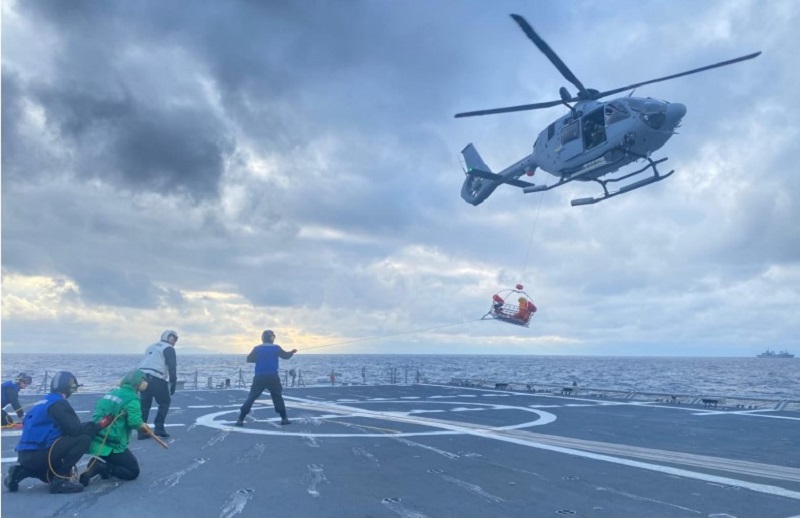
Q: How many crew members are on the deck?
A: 5